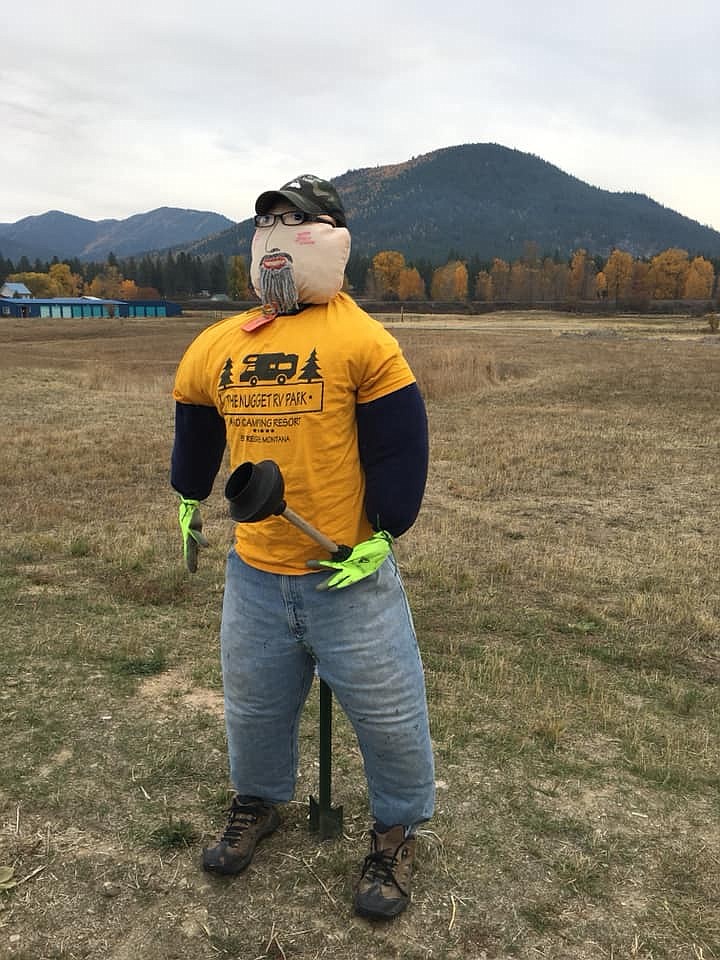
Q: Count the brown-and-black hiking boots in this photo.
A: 2